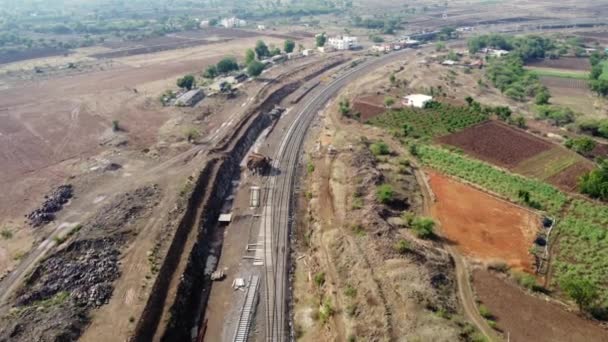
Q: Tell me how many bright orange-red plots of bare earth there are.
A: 1